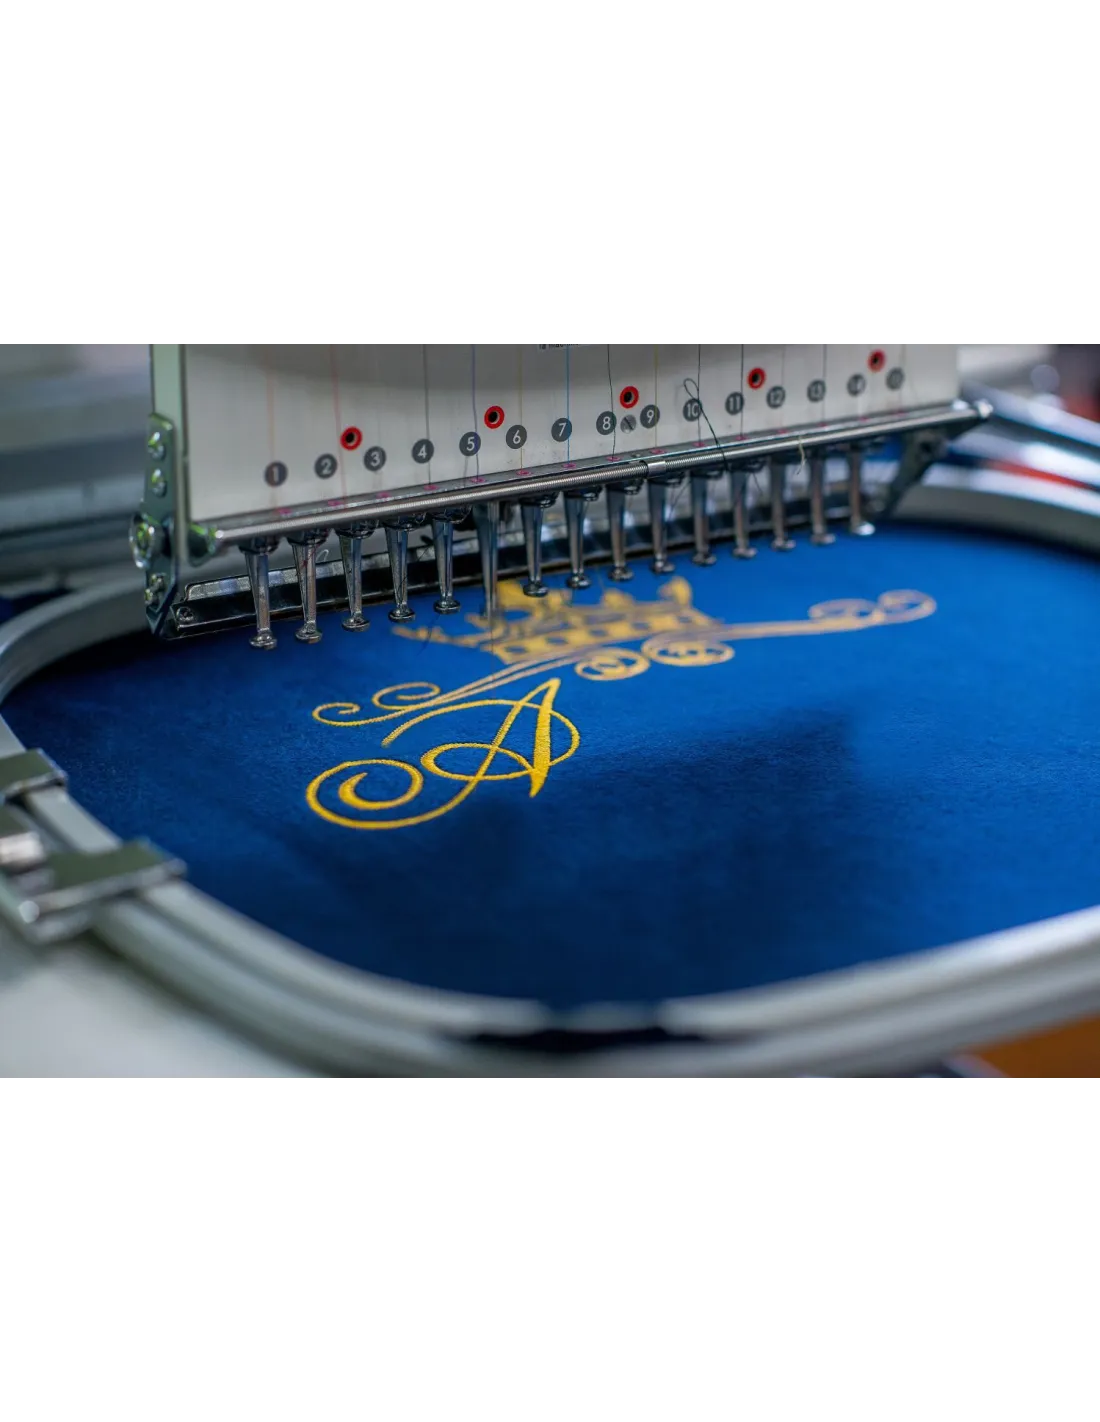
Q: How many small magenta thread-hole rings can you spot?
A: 15